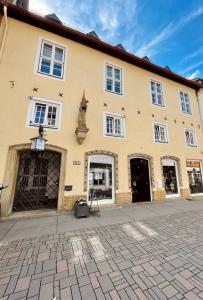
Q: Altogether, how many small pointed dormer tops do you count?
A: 5